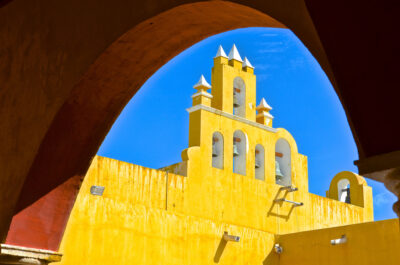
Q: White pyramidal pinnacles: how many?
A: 5